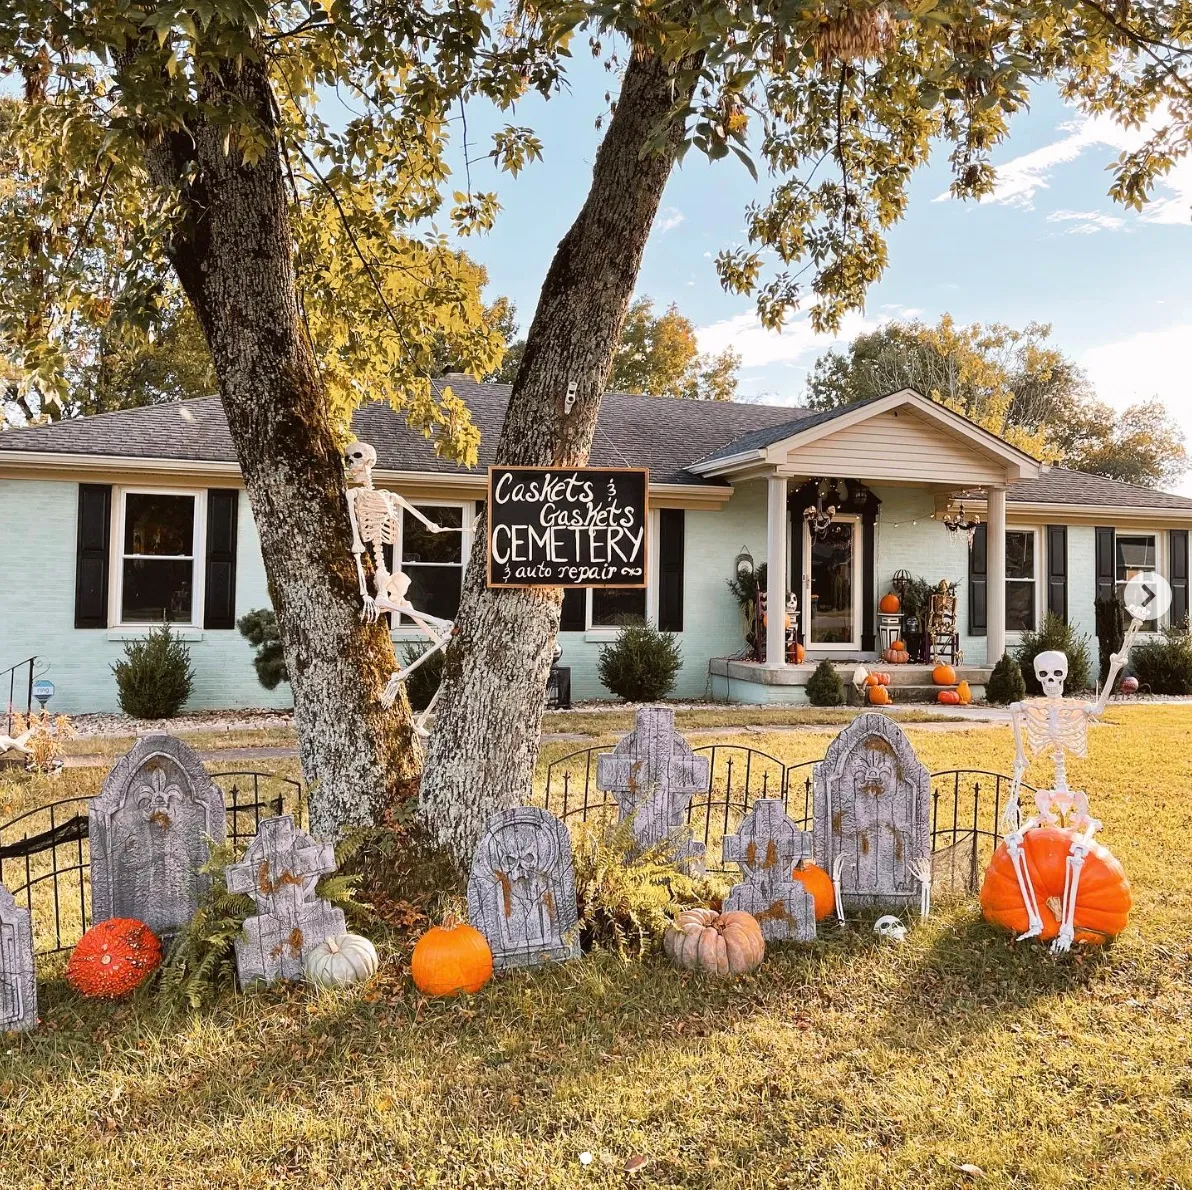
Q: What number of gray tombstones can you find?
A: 7